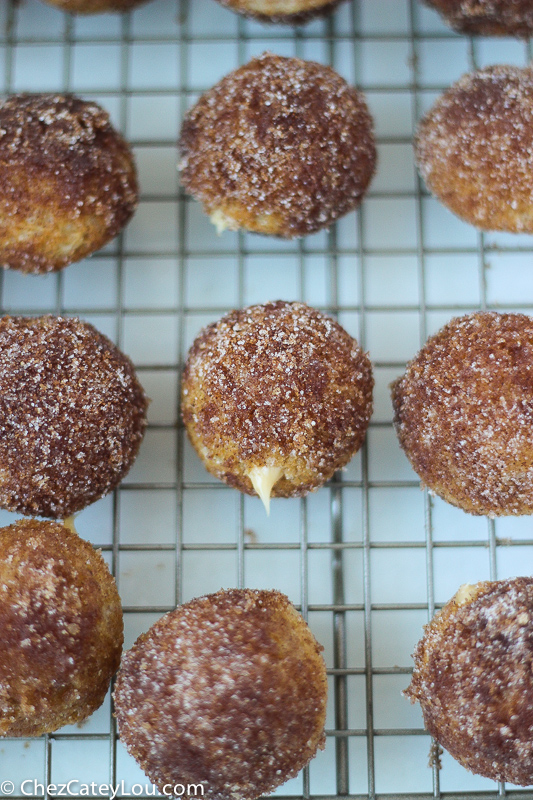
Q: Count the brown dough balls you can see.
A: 12